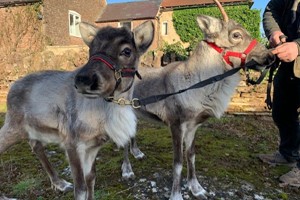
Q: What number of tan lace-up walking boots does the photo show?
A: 2